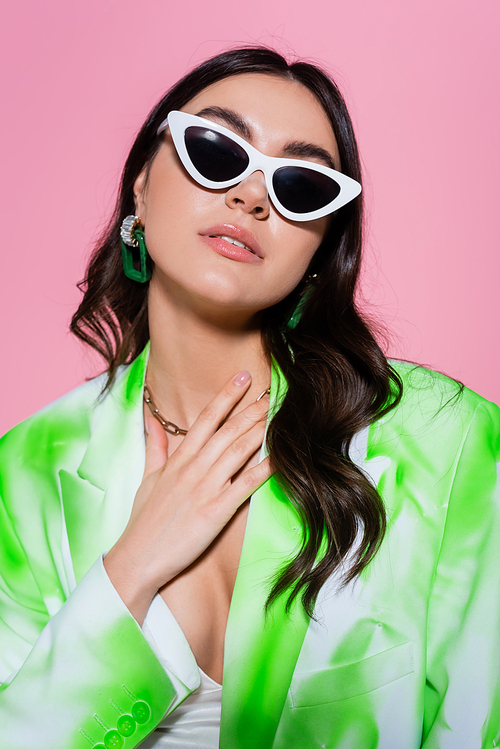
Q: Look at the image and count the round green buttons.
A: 4